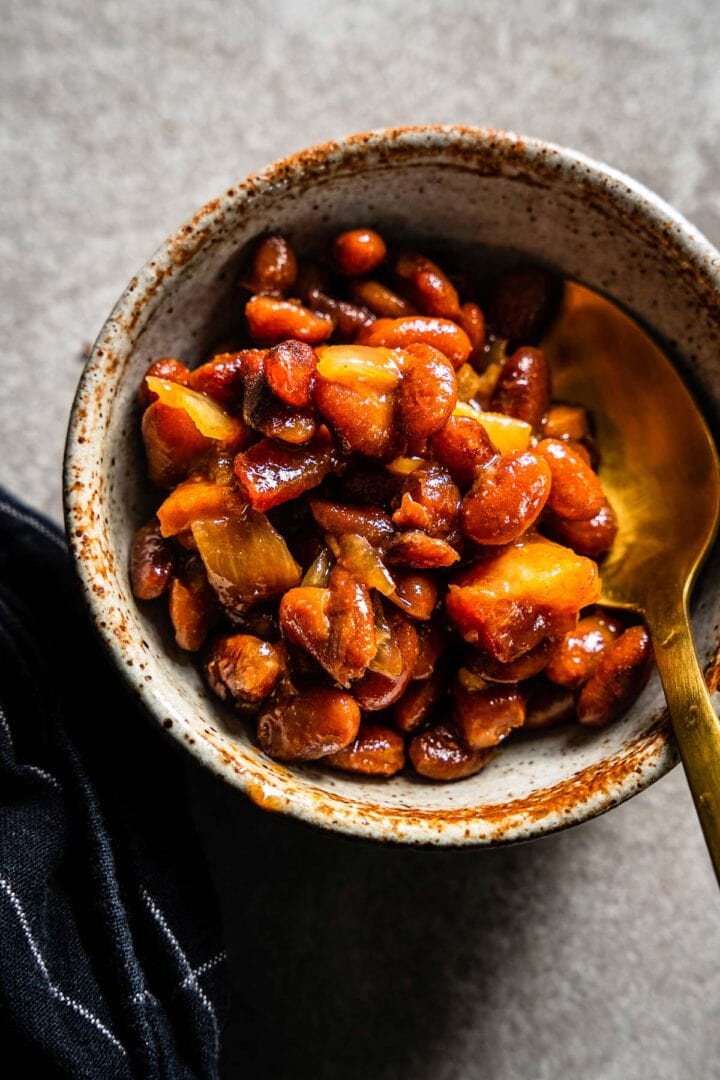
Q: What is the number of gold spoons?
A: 1